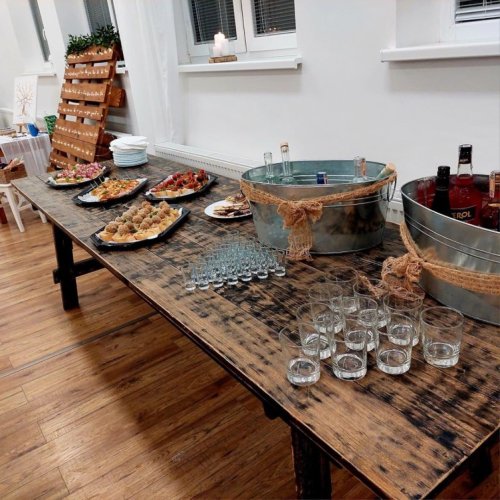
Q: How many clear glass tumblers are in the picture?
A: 10